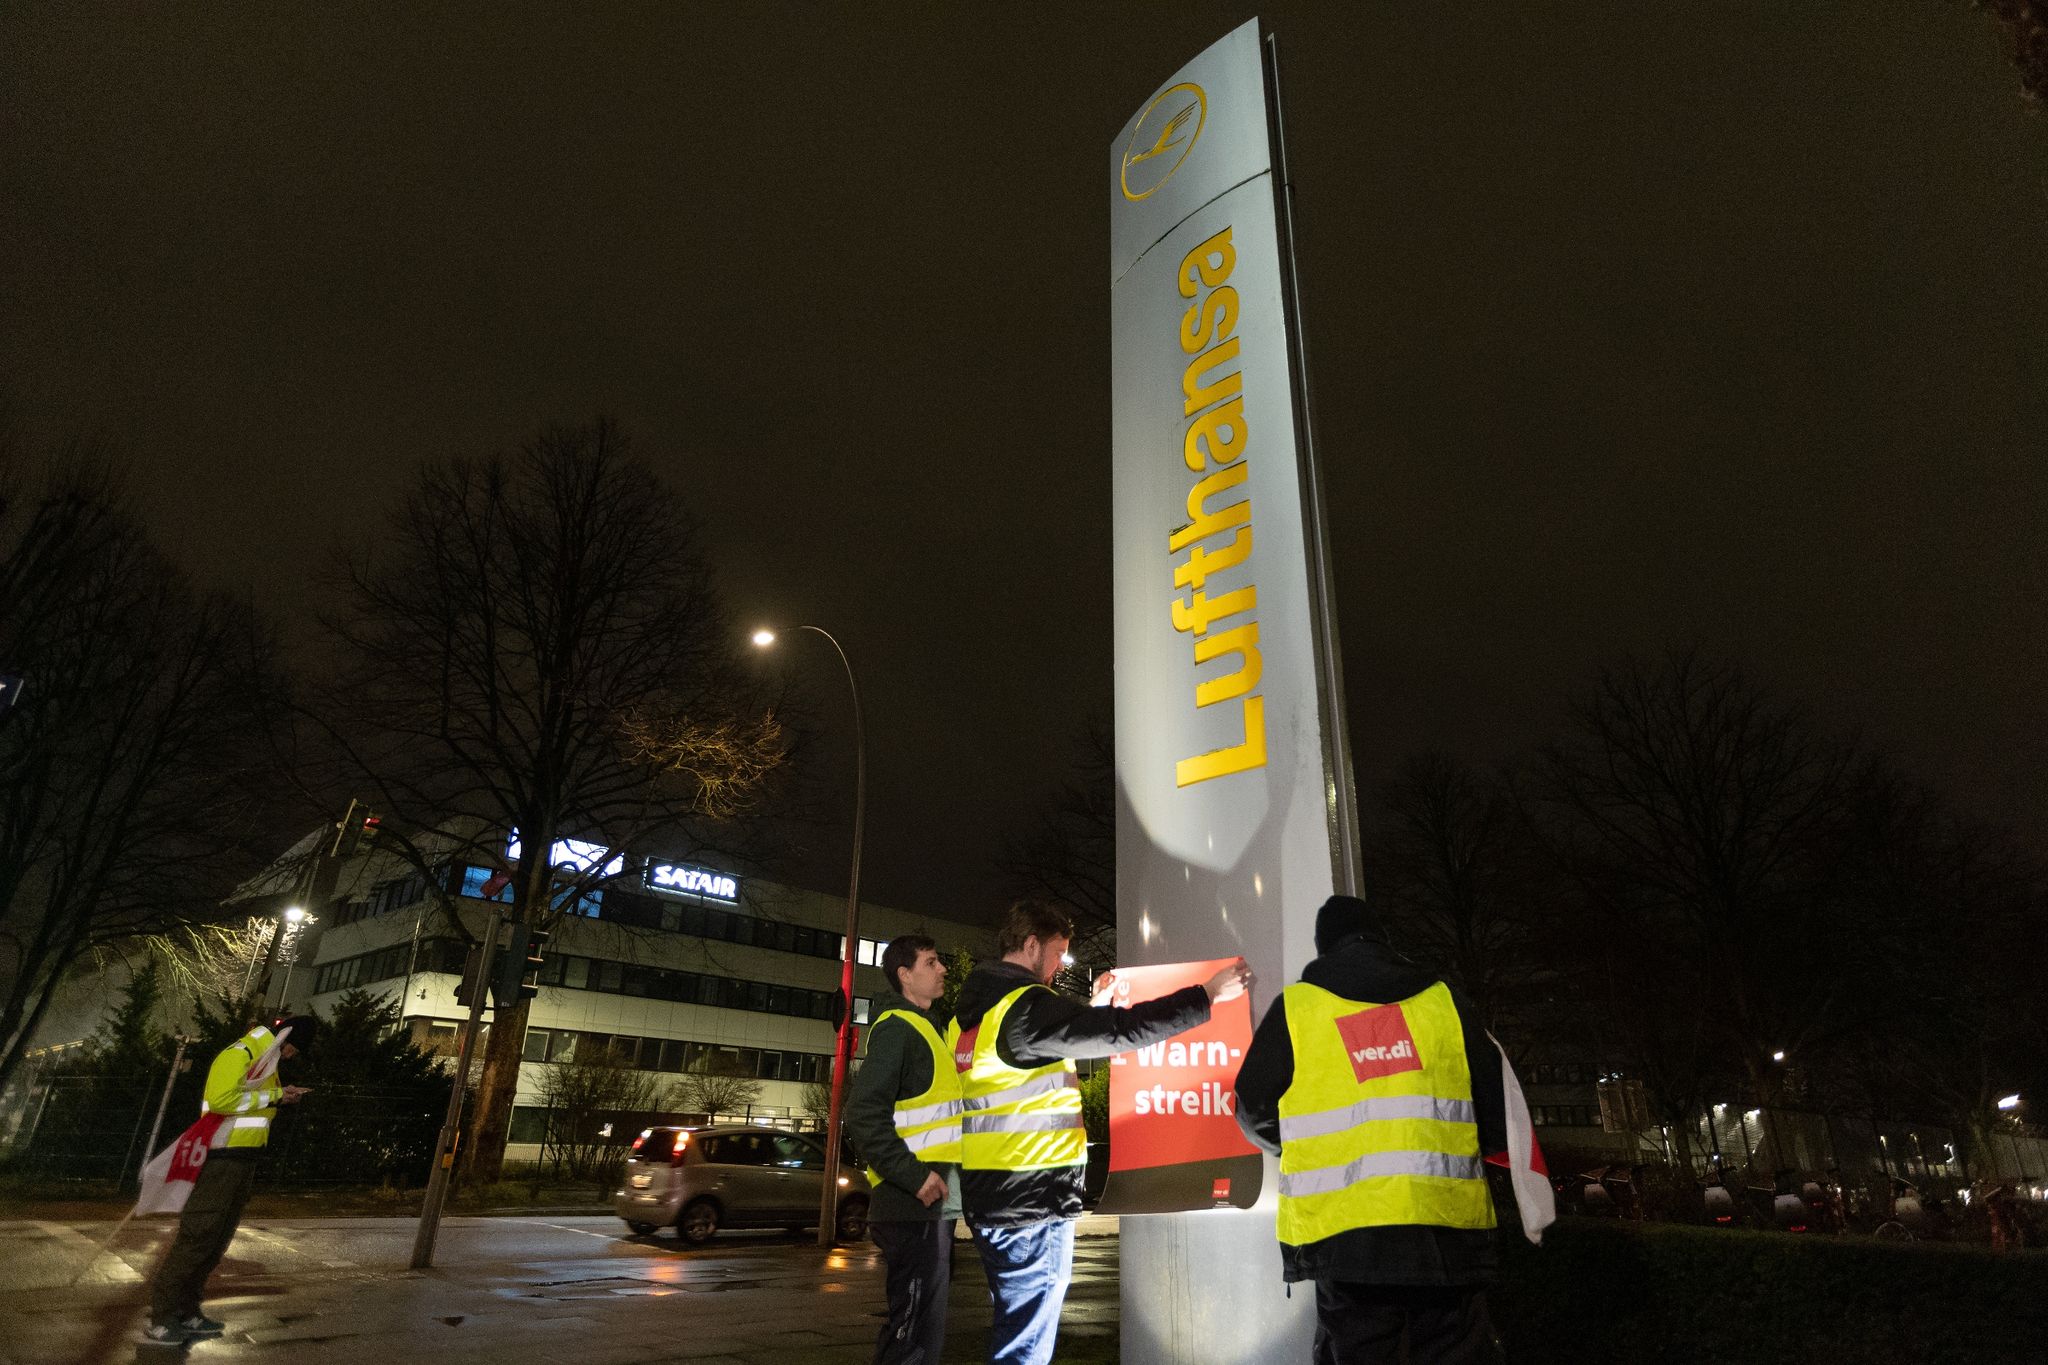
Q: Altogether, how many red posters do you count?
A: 1